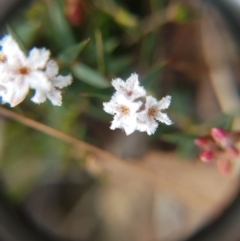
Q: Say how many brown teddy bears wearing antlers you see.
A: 0